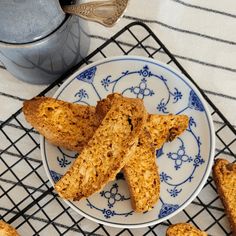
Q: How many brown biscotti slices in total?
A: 6